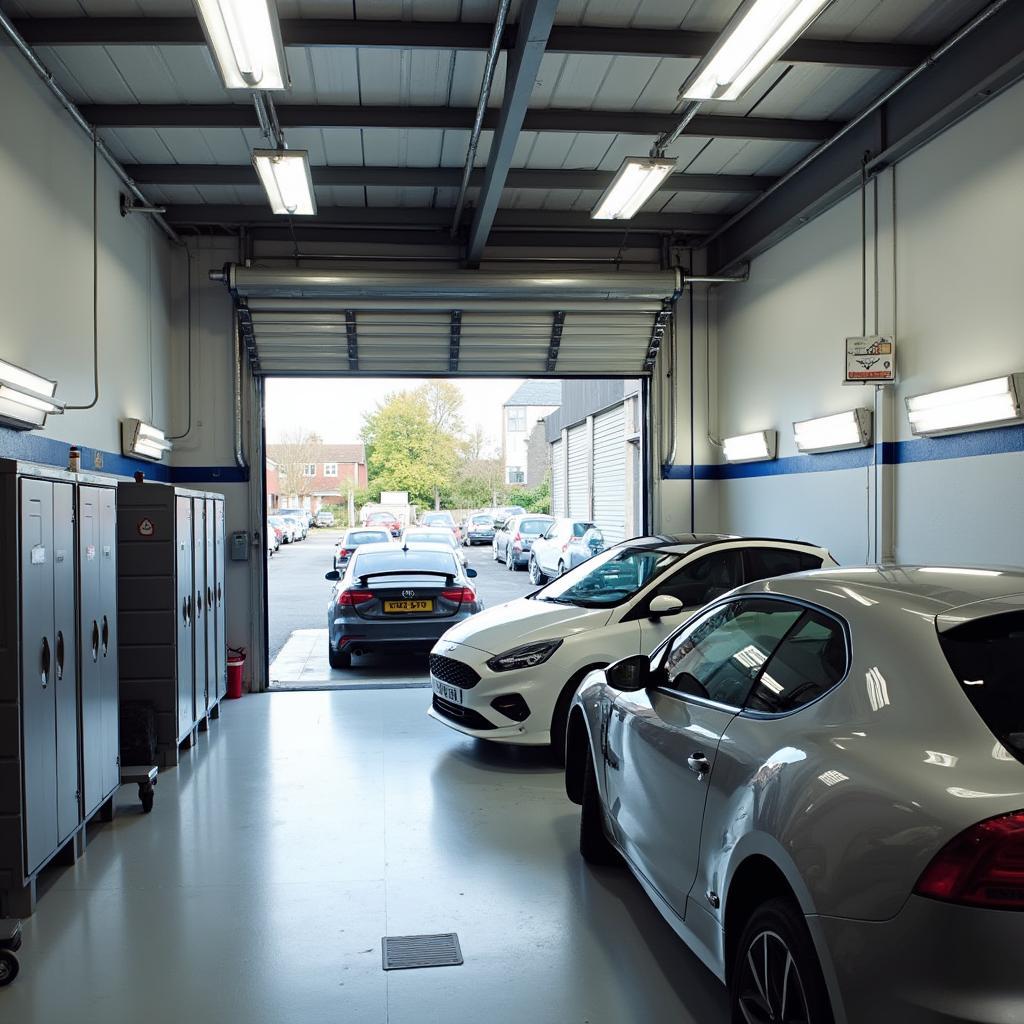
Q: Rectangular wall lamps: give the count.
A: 5